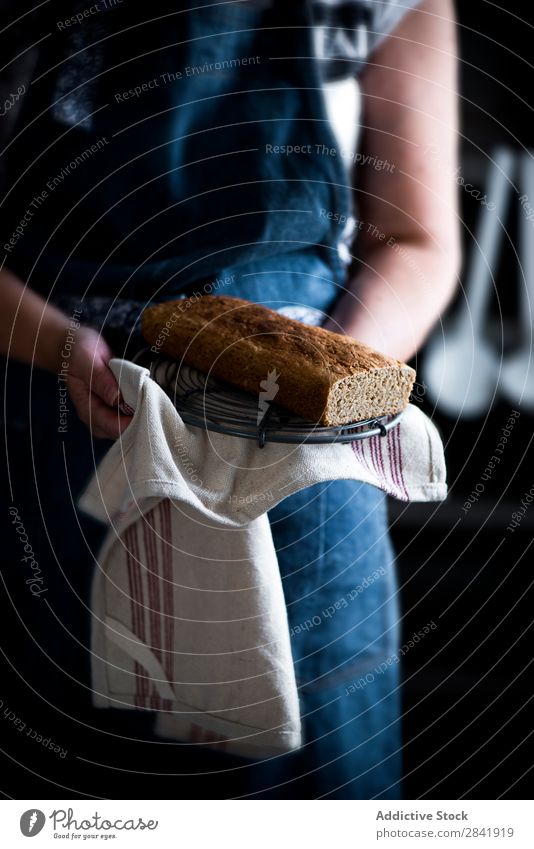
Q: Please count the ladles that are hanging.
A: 2